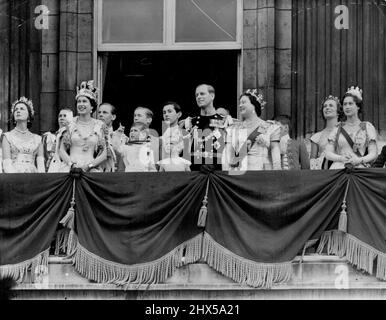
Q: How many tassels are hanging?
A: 3